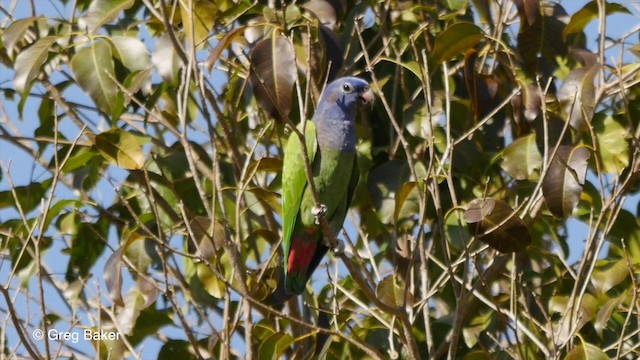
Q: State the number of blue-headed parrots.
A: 1